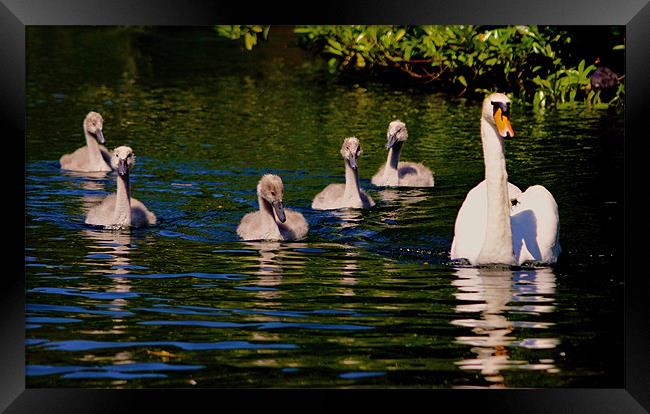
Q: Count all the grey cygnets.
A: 5